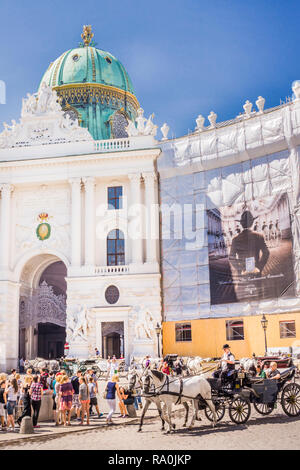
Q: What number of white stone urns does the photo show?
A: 6